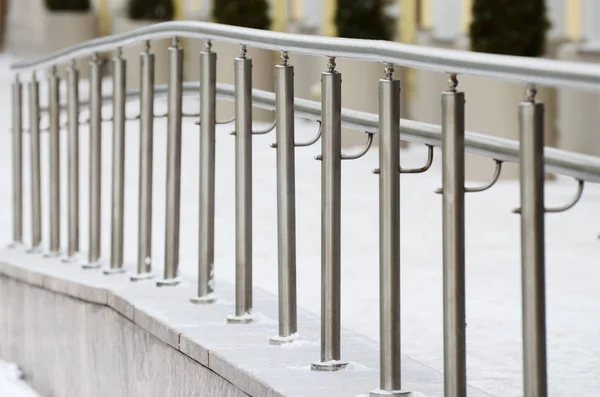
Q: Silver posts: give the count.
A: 15